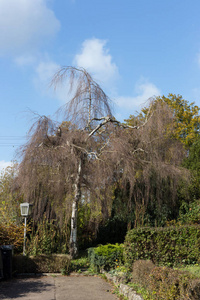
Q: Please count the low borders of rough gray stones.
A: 1